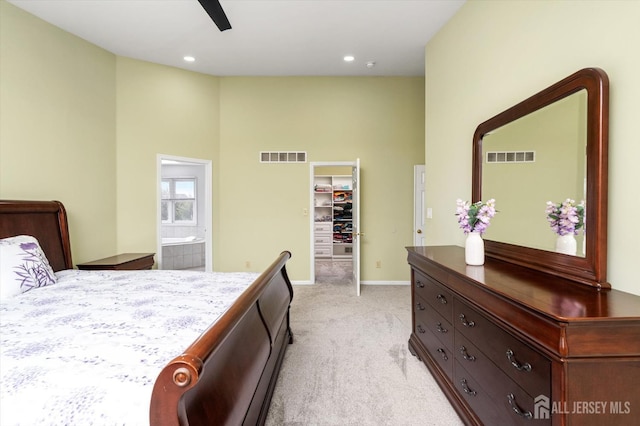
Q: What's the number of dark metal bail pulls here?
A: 11